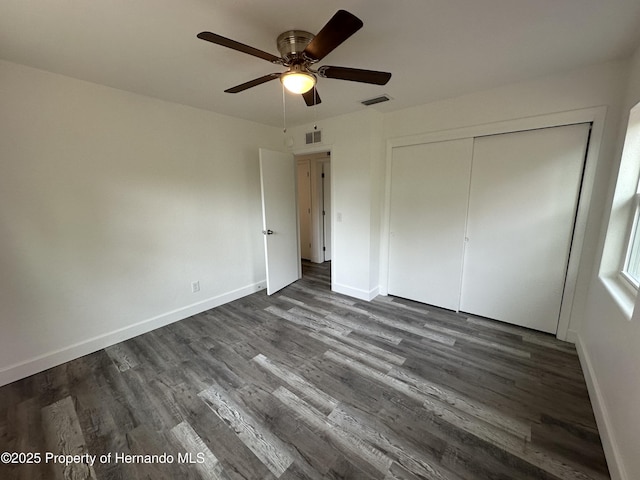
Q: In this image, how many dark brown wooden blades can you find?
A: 5